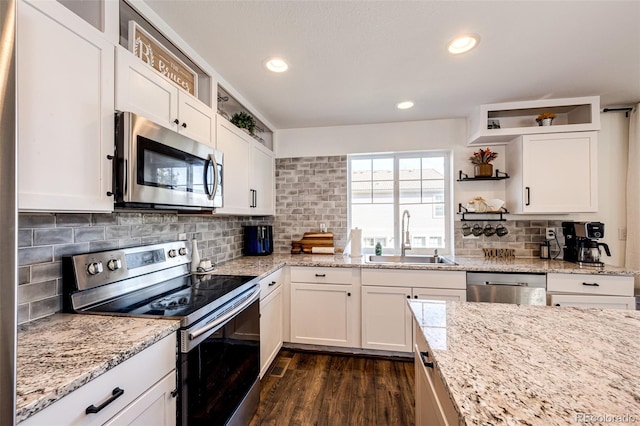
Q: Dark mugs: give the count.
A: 4